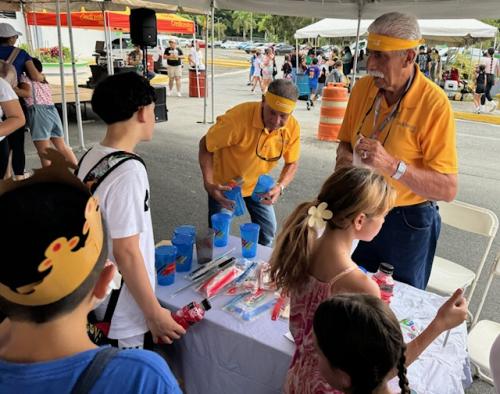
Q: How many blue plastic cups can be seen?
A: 7